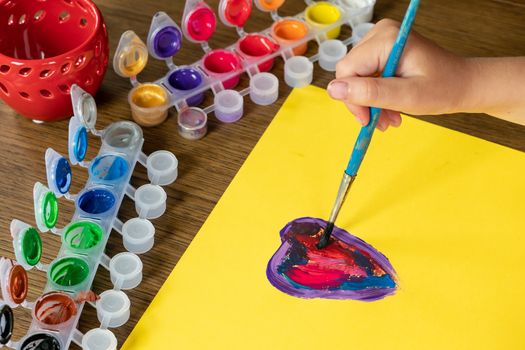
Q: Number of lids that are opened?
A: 12